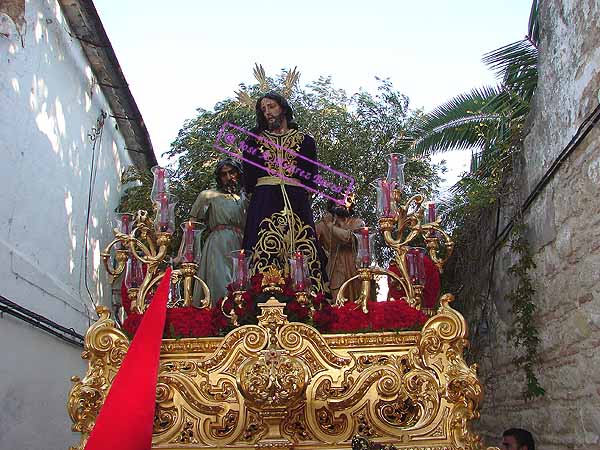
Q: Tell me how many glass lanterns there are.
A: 12